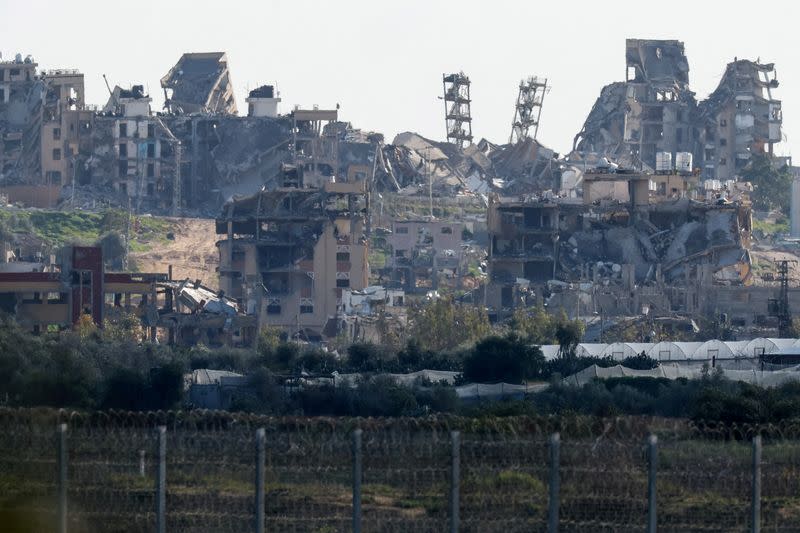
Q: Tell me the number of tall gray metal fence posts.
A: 8